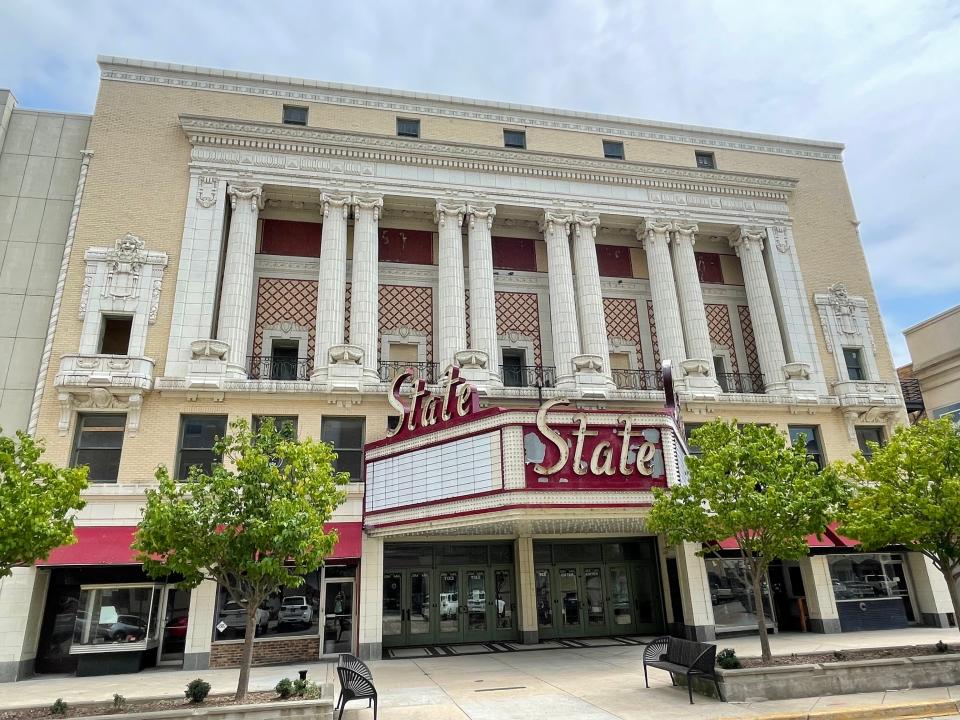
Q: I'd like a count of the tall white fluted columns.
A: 10